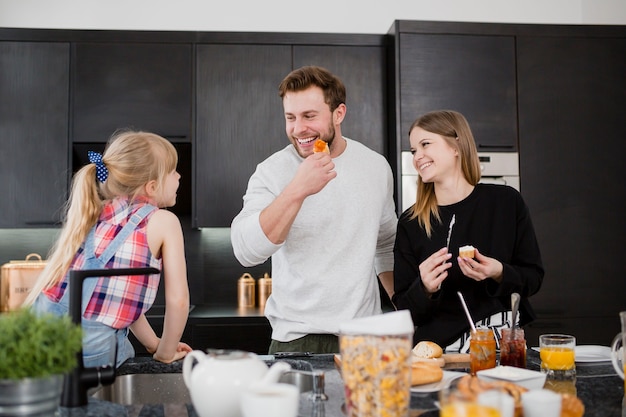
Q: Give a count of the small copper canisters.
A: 2